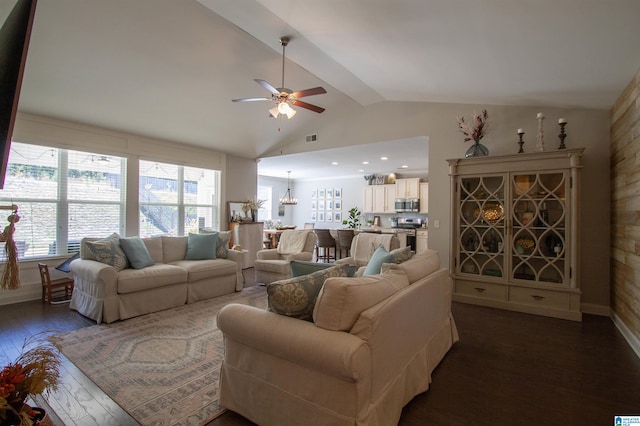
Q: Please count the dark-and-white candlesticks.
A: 2